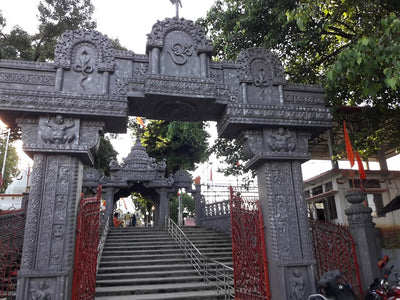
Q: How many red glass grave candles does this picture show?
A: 0